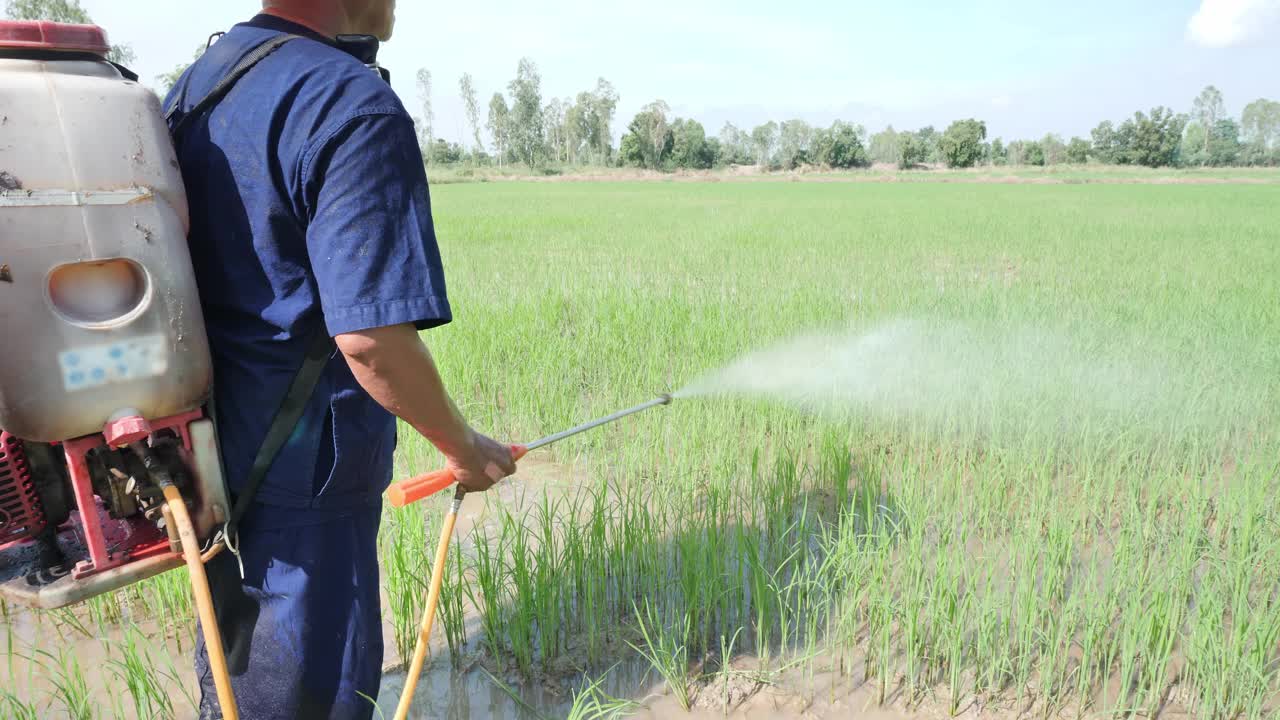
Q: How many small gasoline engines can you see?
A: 1